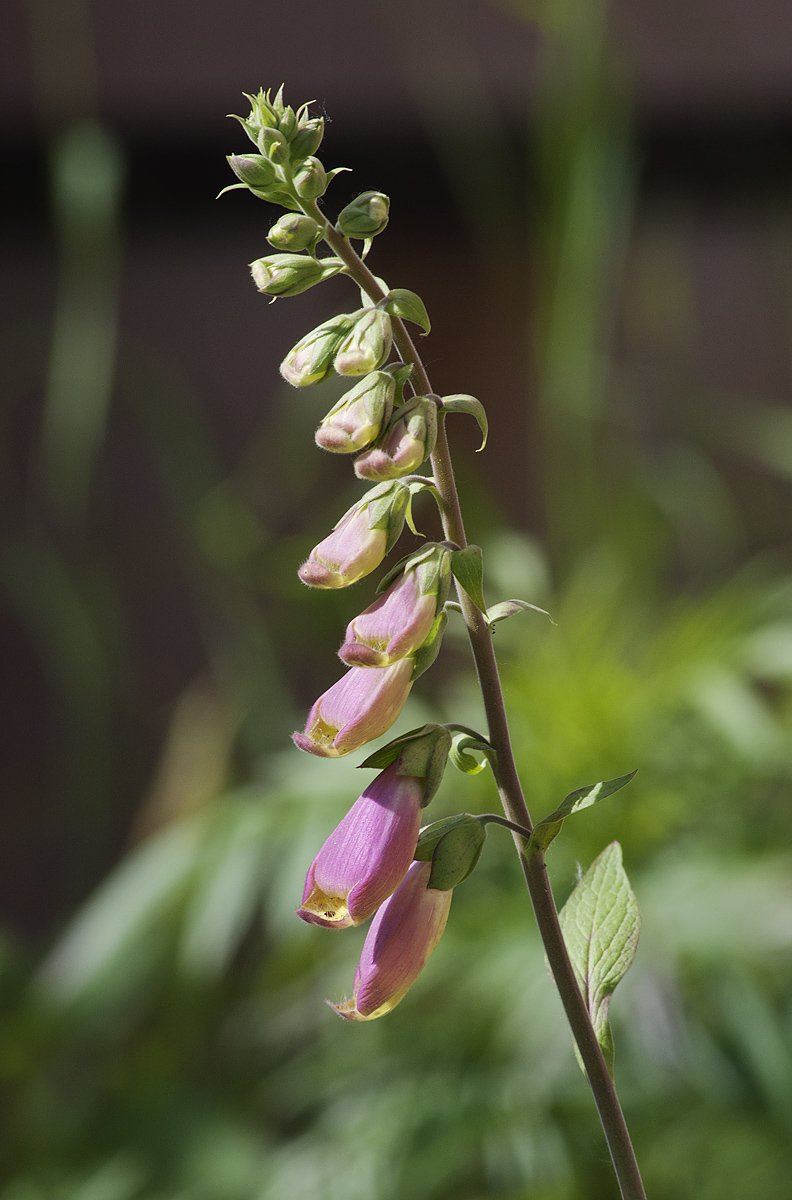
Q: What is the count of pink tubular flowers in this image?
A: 5